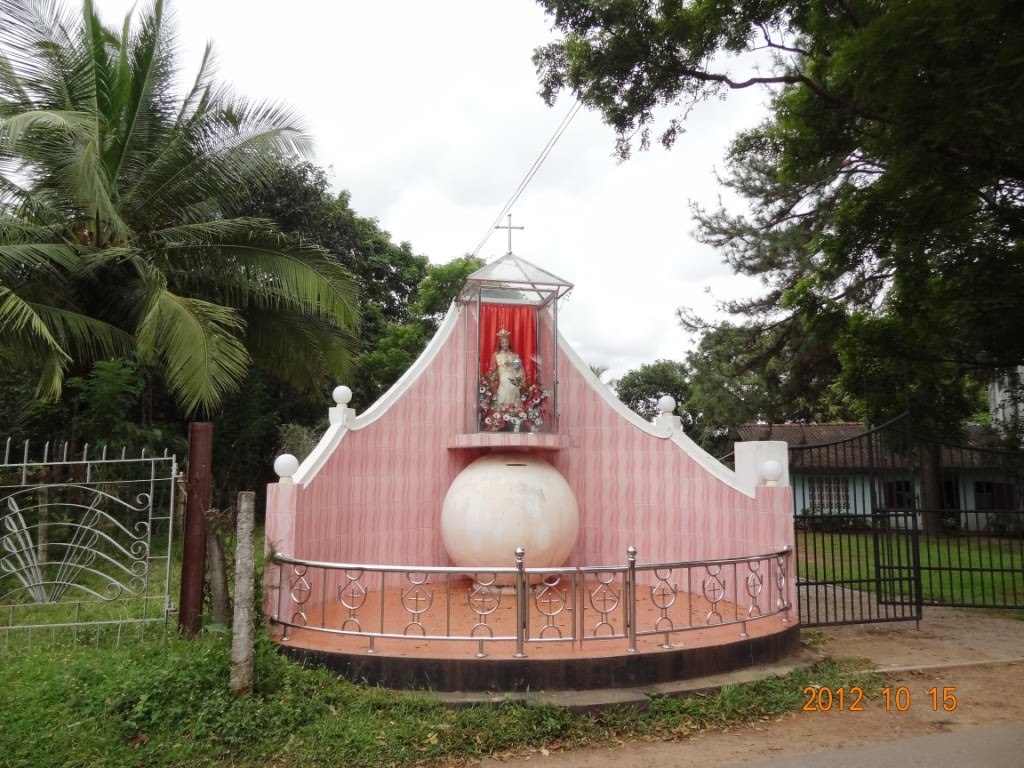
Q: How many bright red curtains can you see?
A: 1